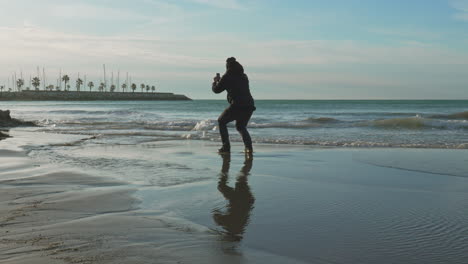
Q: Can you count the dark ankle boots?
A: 2